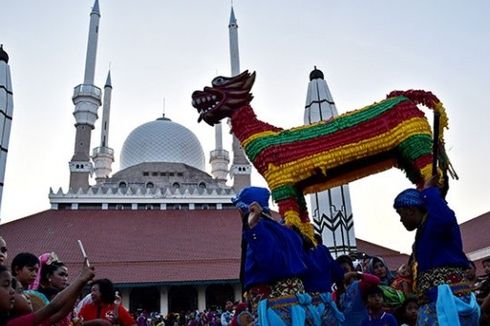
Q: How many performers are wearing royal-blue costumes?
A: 3